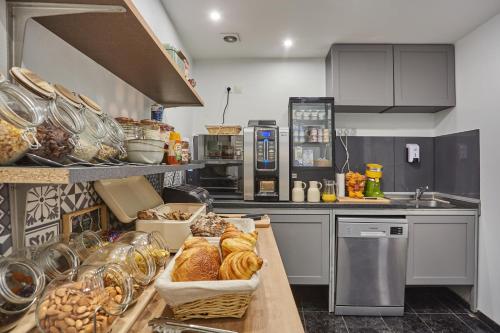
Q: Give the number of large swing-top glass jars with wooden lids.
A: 4